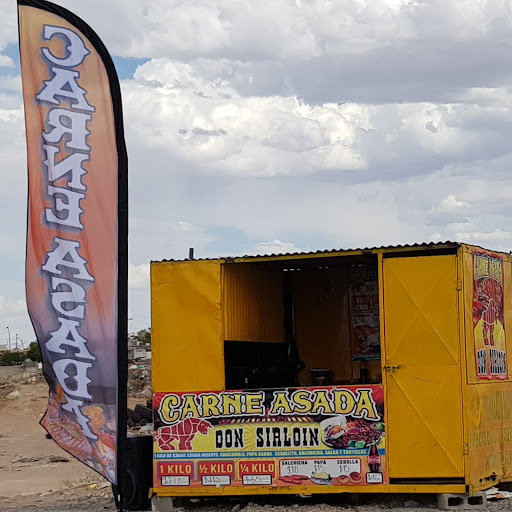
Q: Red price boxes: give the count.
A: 3